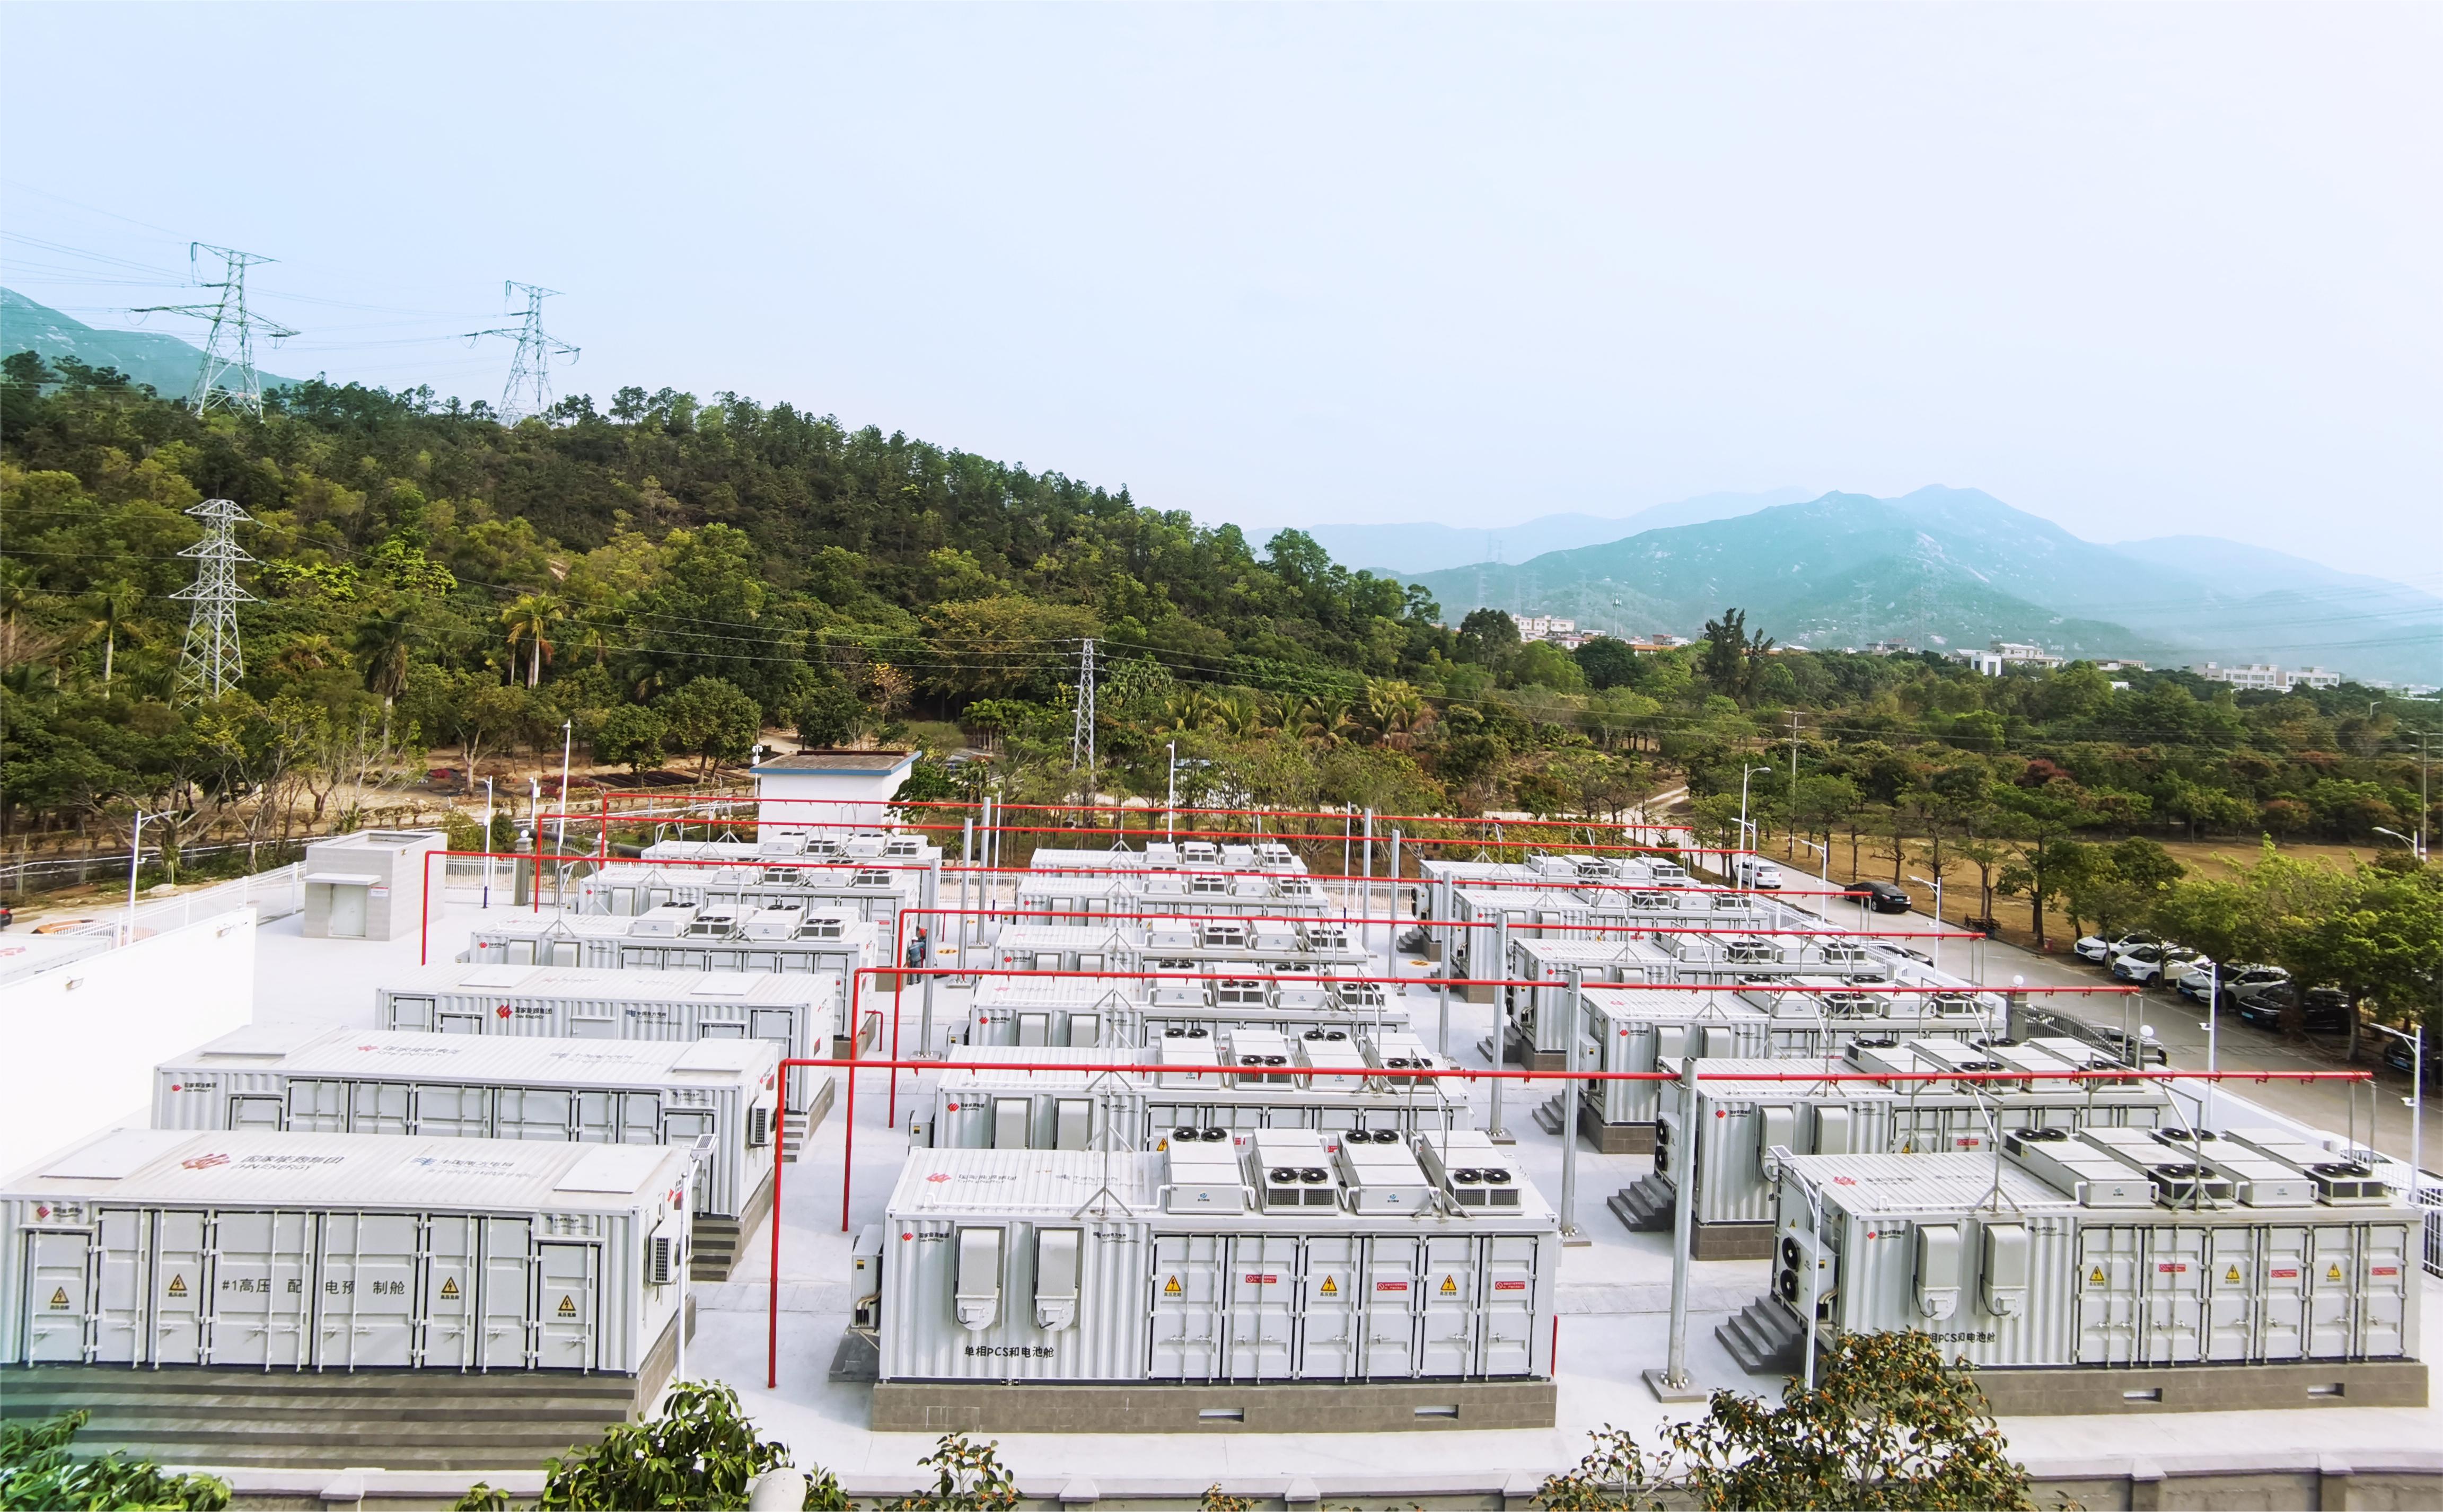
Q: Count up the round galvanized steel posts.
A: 9